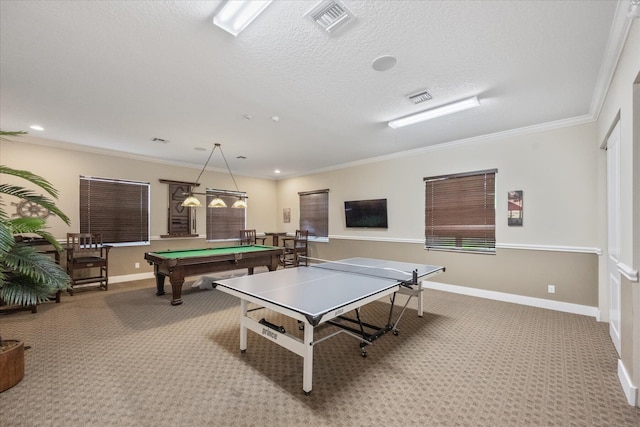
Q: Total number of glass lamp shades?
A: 3